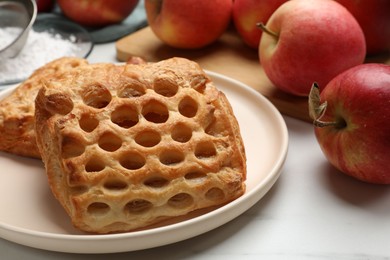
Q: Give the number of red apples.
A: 7